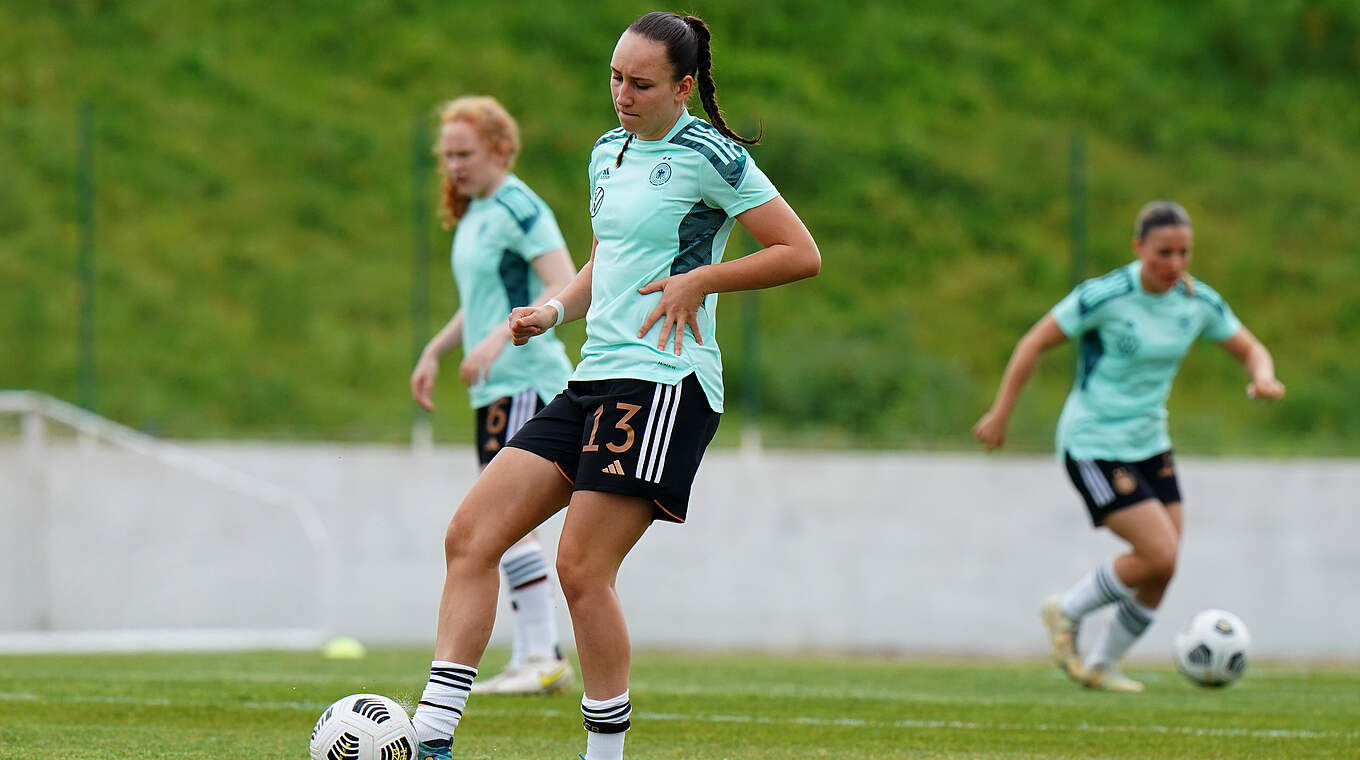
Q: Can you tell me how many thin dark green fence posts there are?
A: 4